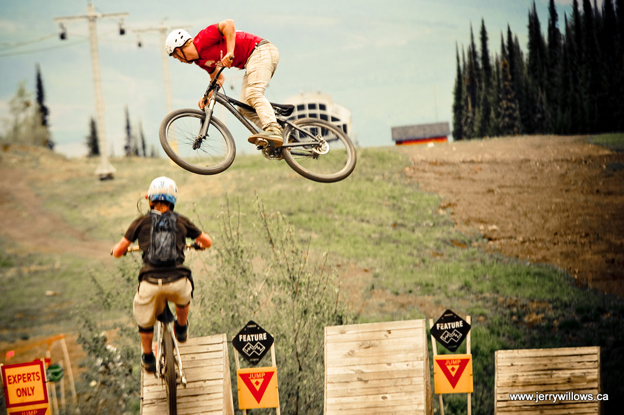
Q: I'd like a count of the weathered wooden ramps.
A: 3